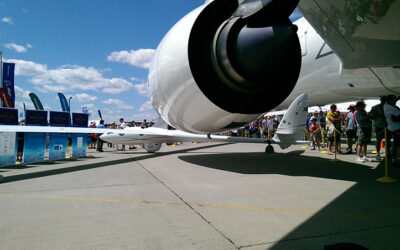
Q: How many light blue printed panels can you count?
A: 4